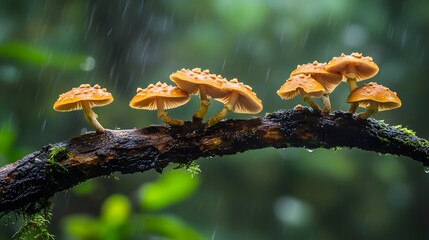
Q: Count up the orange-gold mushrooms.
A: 8